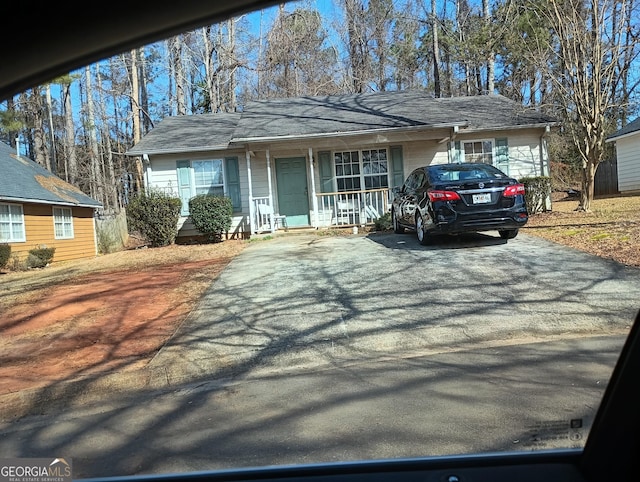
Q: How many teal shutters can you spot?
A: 6